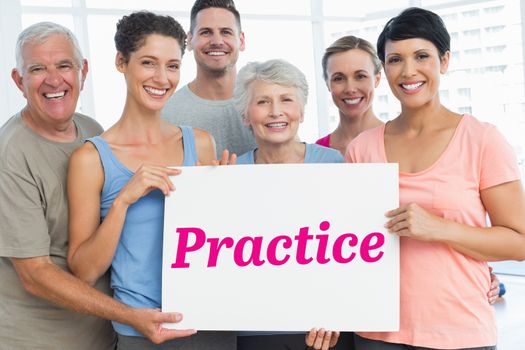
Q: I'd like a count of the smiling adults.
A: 6